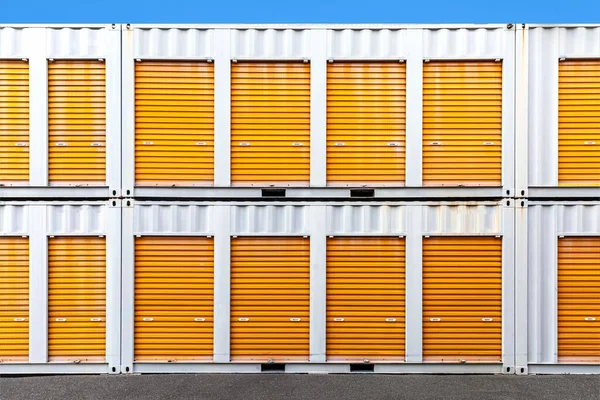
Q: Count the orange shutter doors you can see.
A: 14